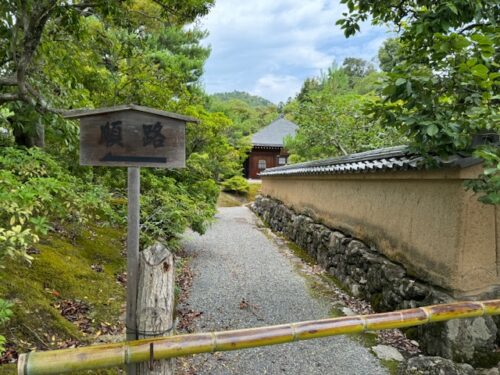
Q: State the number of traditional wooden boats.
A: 0